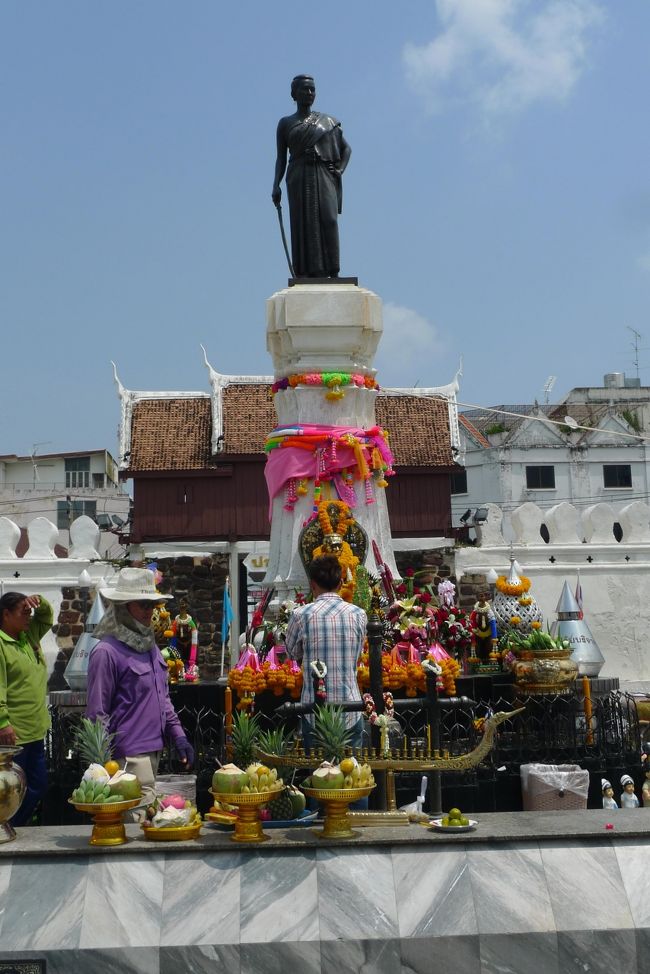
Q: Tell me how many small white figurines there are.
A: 2